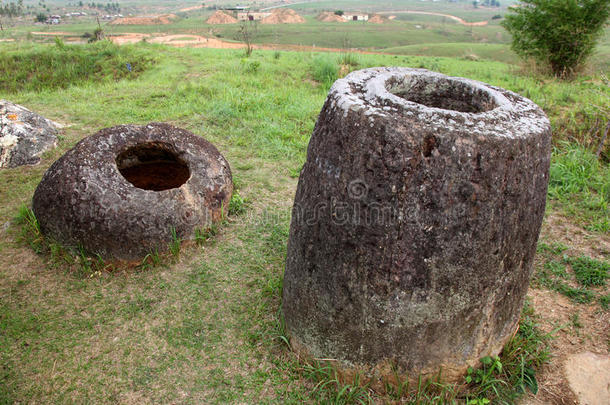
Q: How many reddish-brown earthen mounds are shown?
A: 5